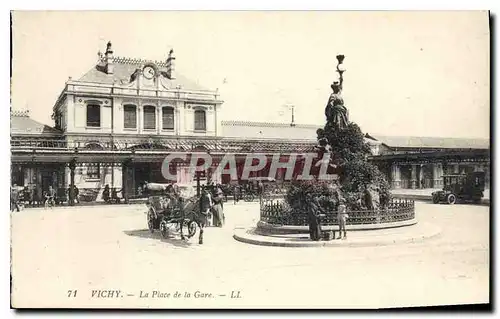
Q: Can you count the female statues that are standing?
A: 1